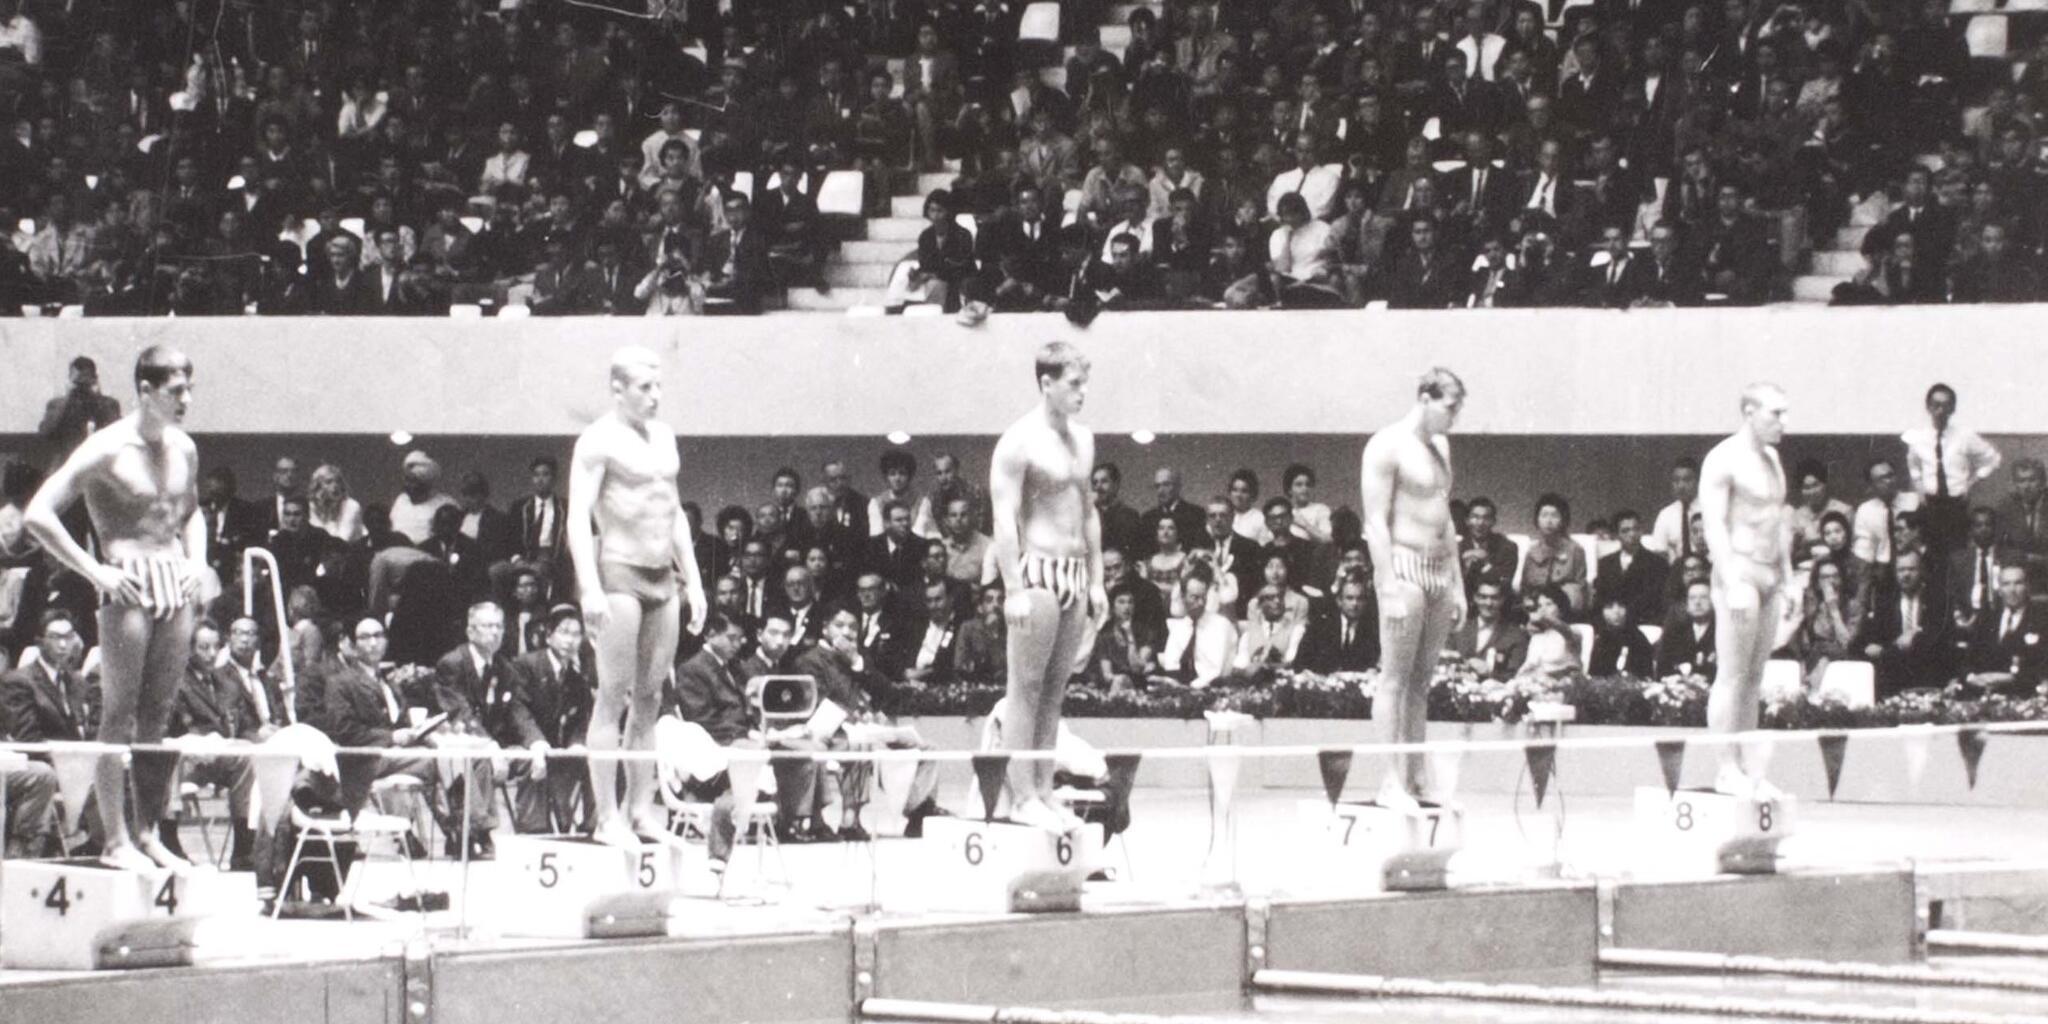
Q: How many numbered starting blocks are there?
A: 5